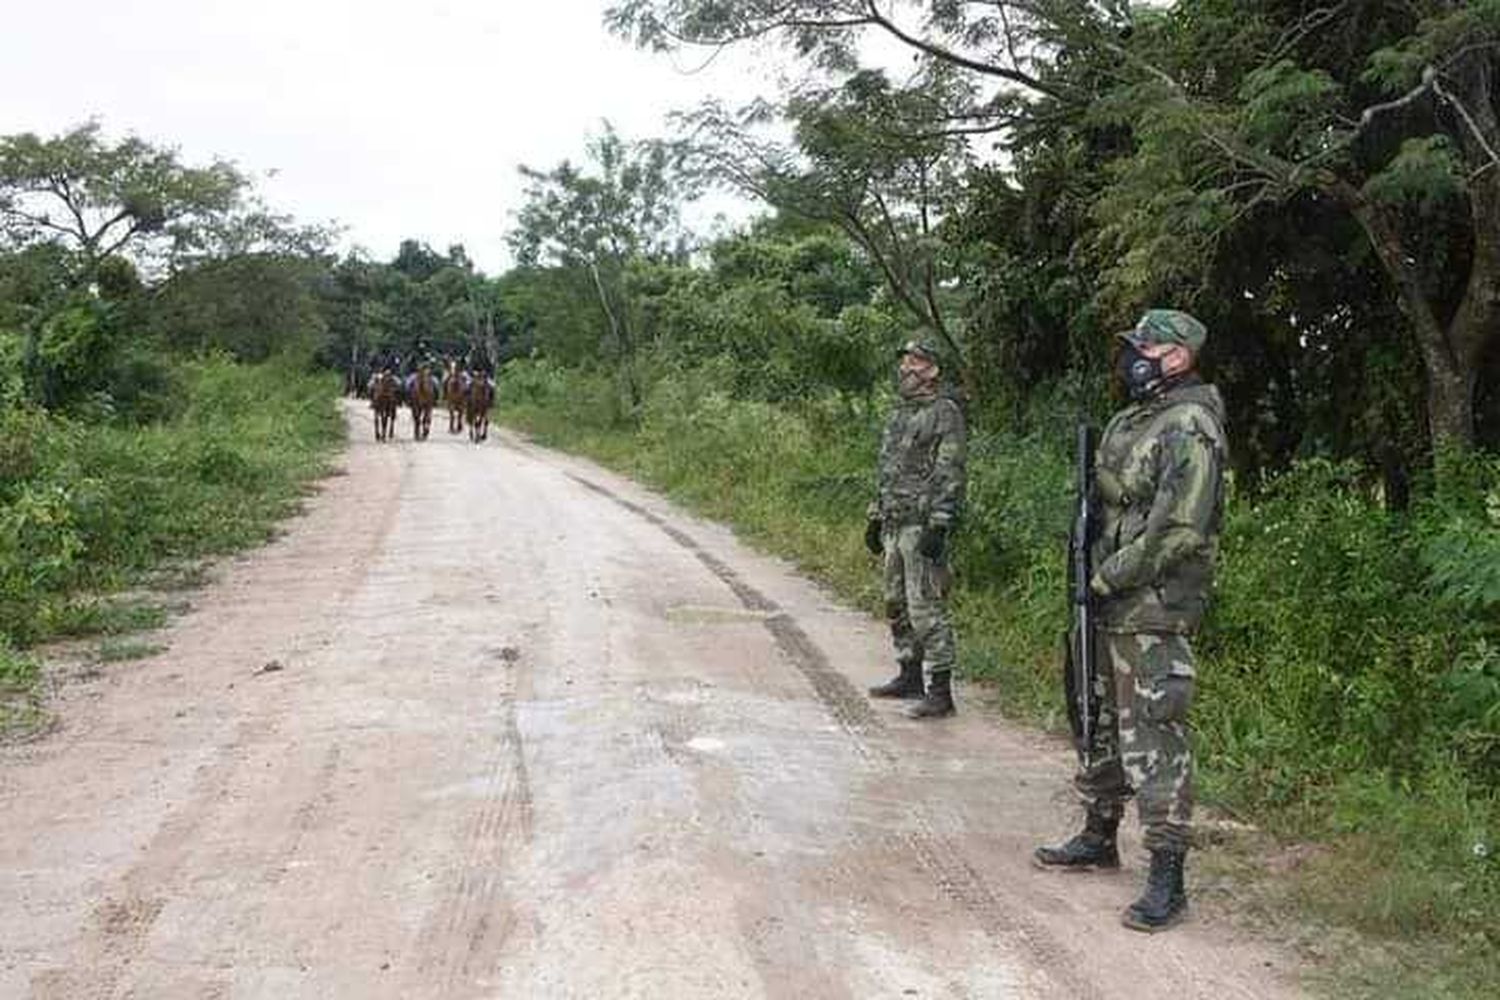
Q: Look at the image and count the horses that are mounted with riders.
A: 4